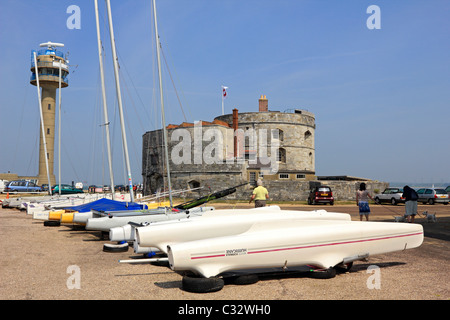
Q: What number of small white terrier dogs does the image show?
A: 2